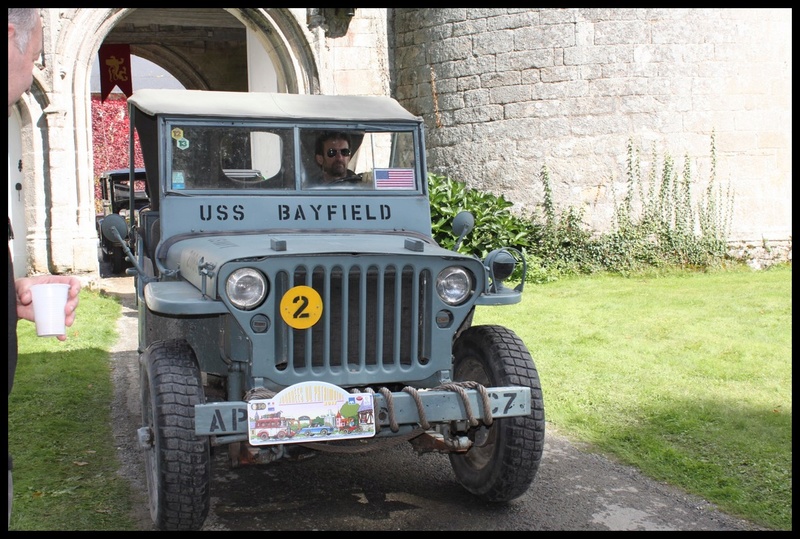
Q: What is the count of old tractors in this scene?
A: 0